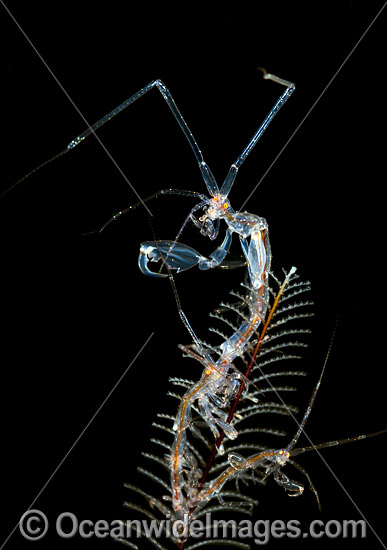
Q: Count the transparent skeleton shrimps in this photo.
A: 3